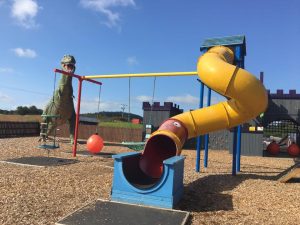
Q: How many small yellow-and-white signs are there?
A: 2